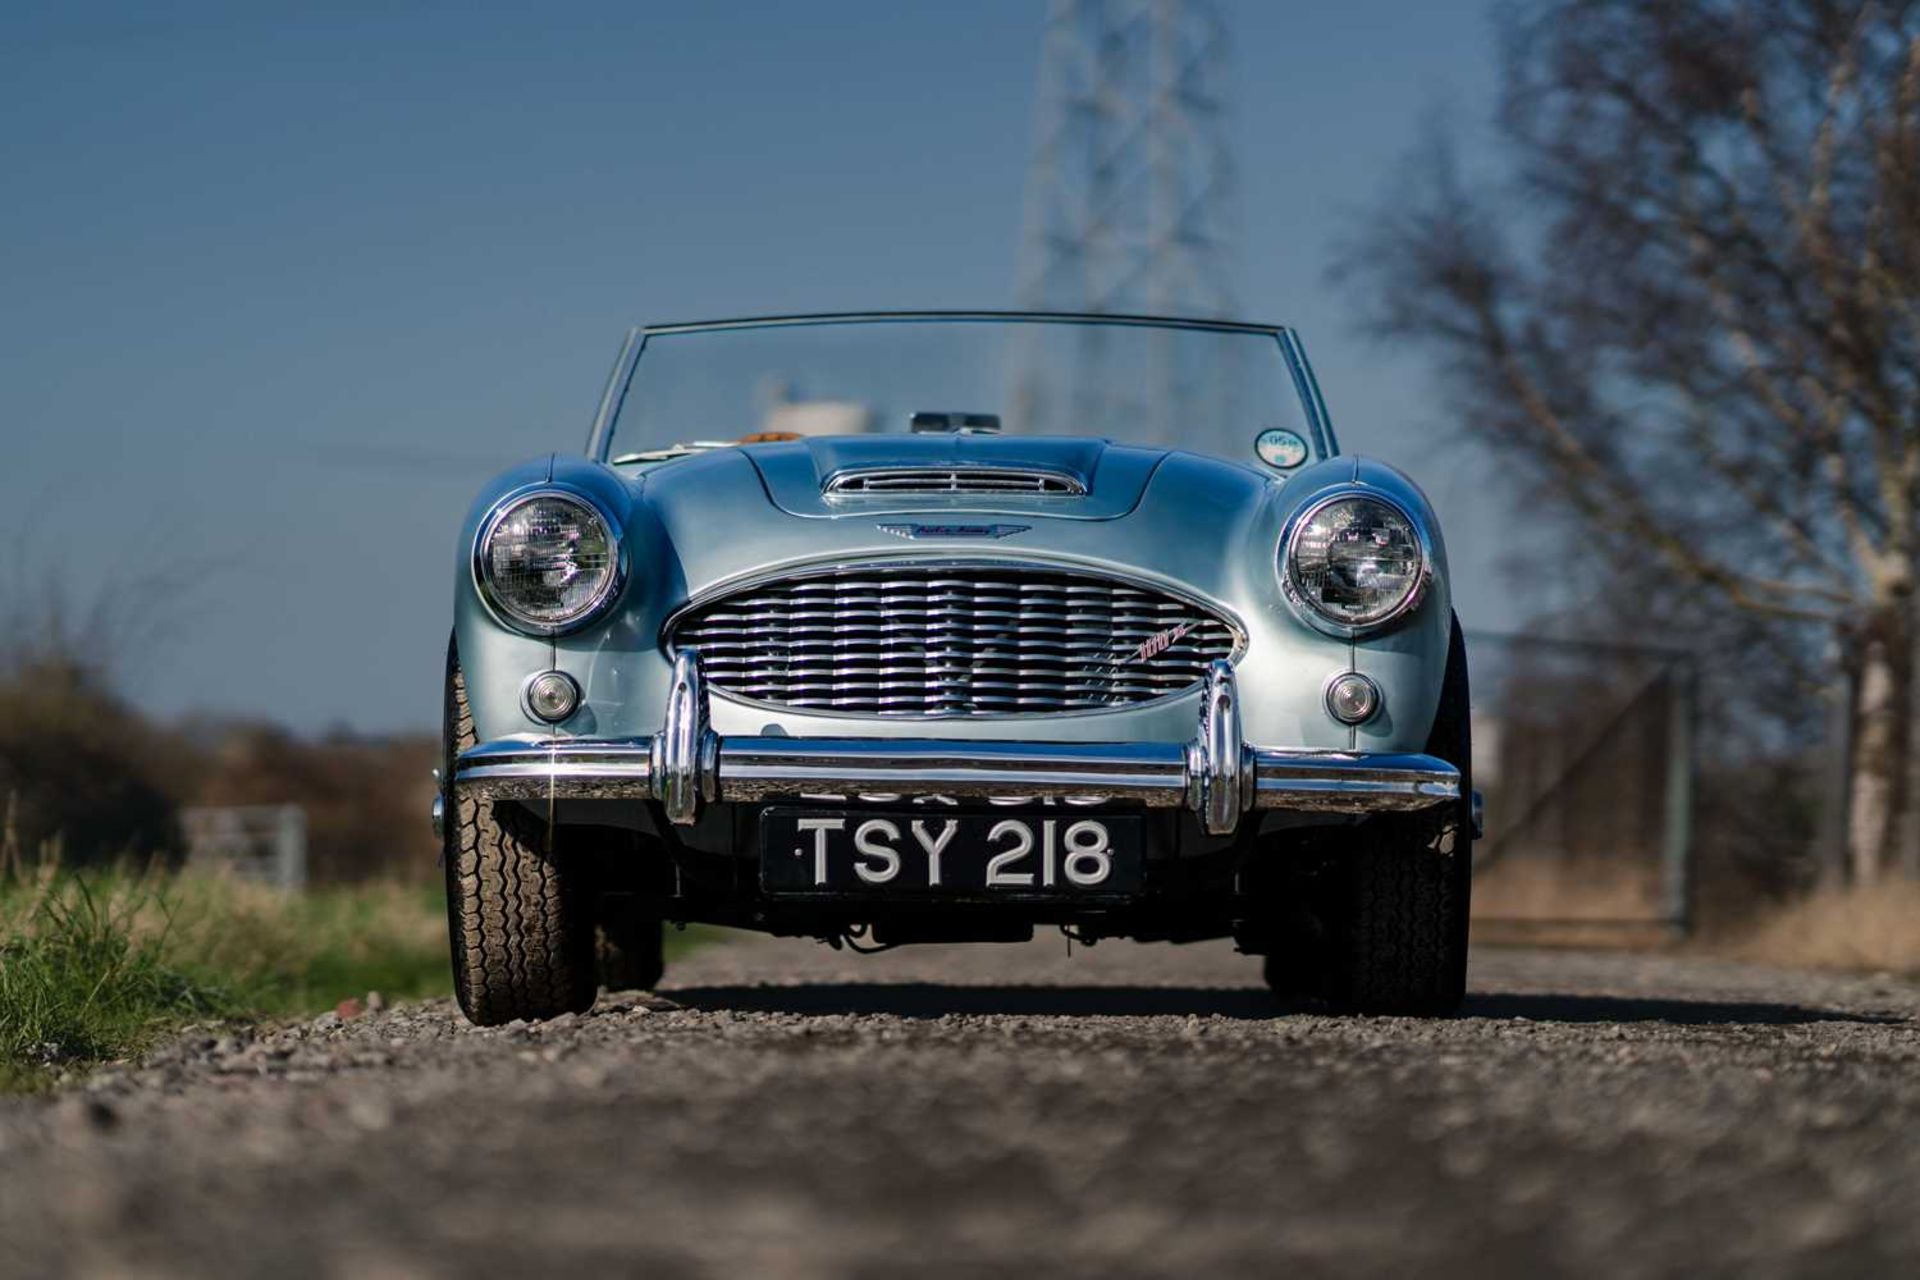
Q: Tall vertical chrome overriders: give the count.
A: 2